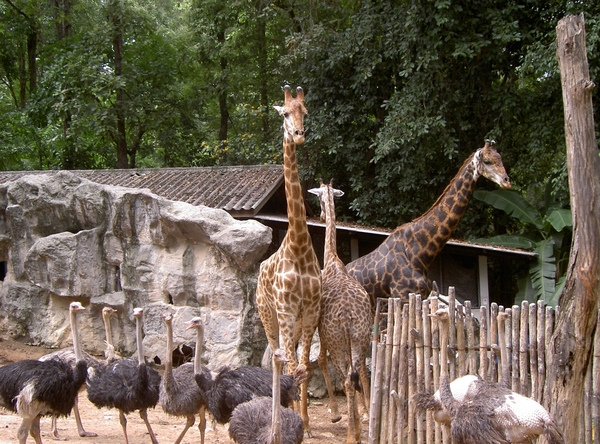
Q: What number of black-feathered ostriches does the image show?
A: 3